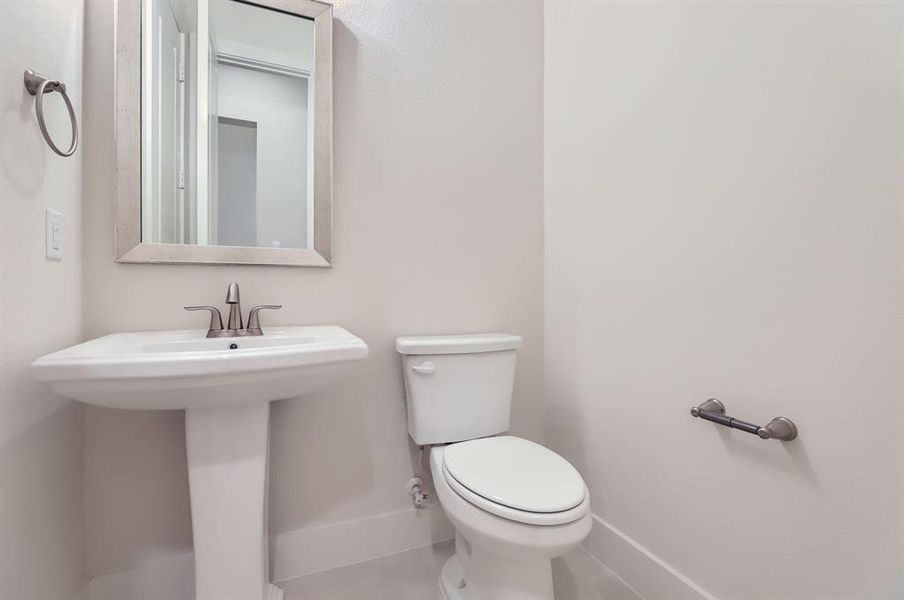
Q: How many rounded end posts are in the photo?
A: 2